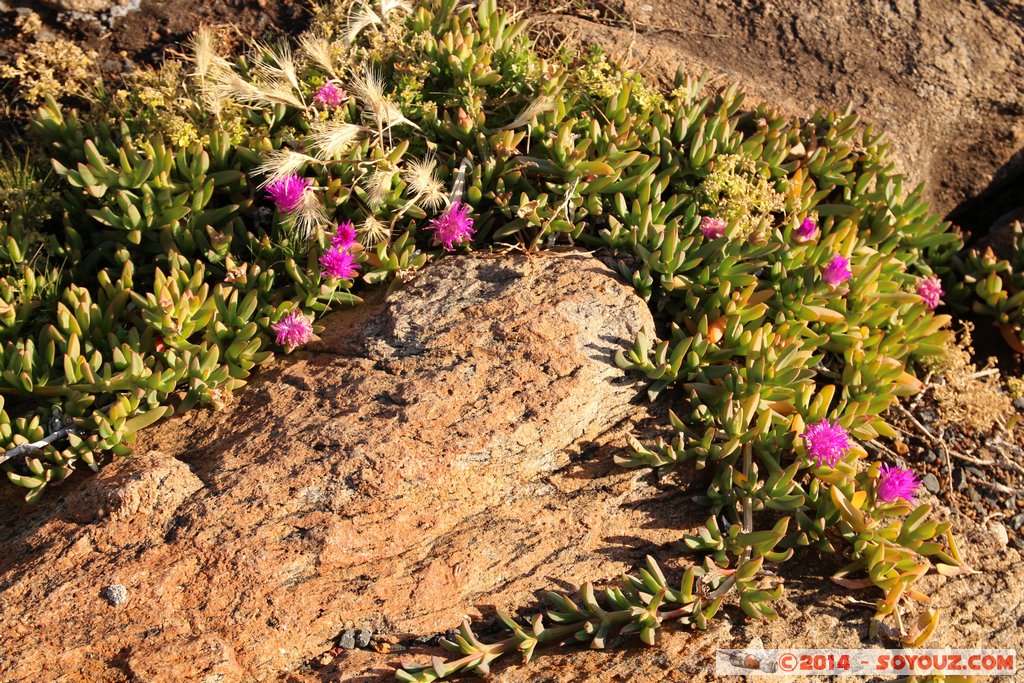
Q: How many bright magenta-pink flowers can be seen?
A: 12